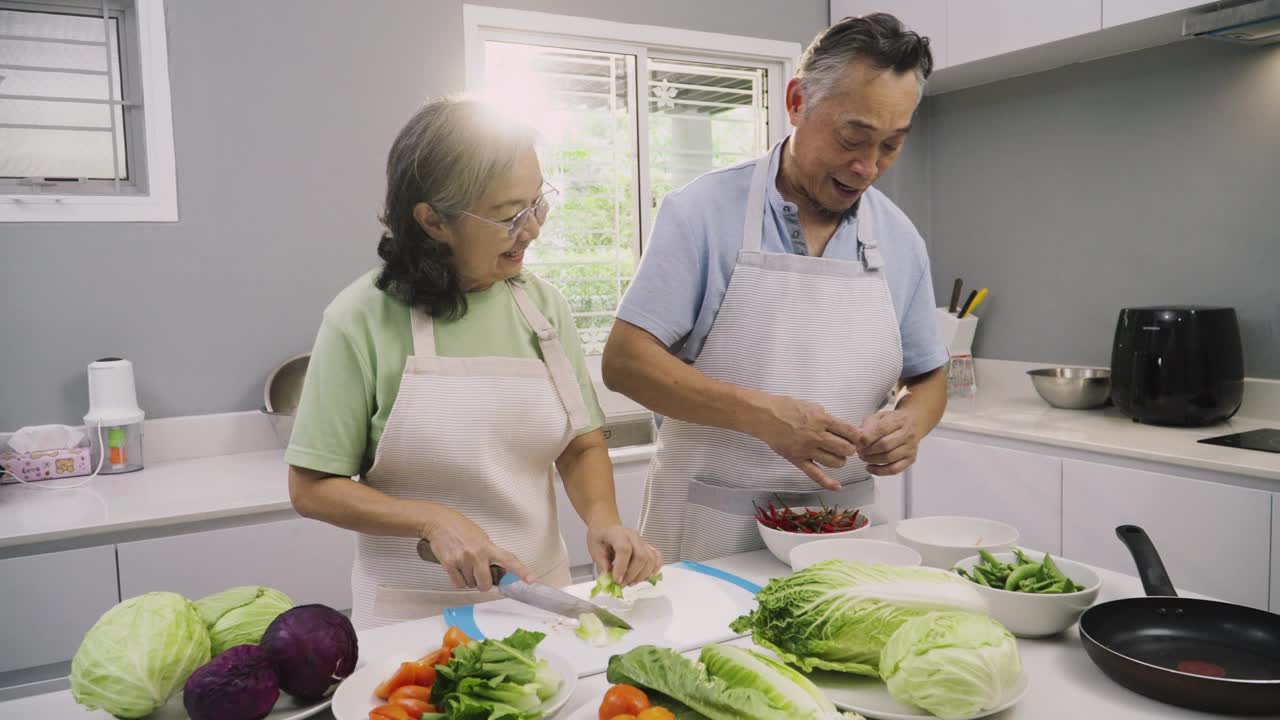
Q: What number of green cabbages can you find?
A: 3